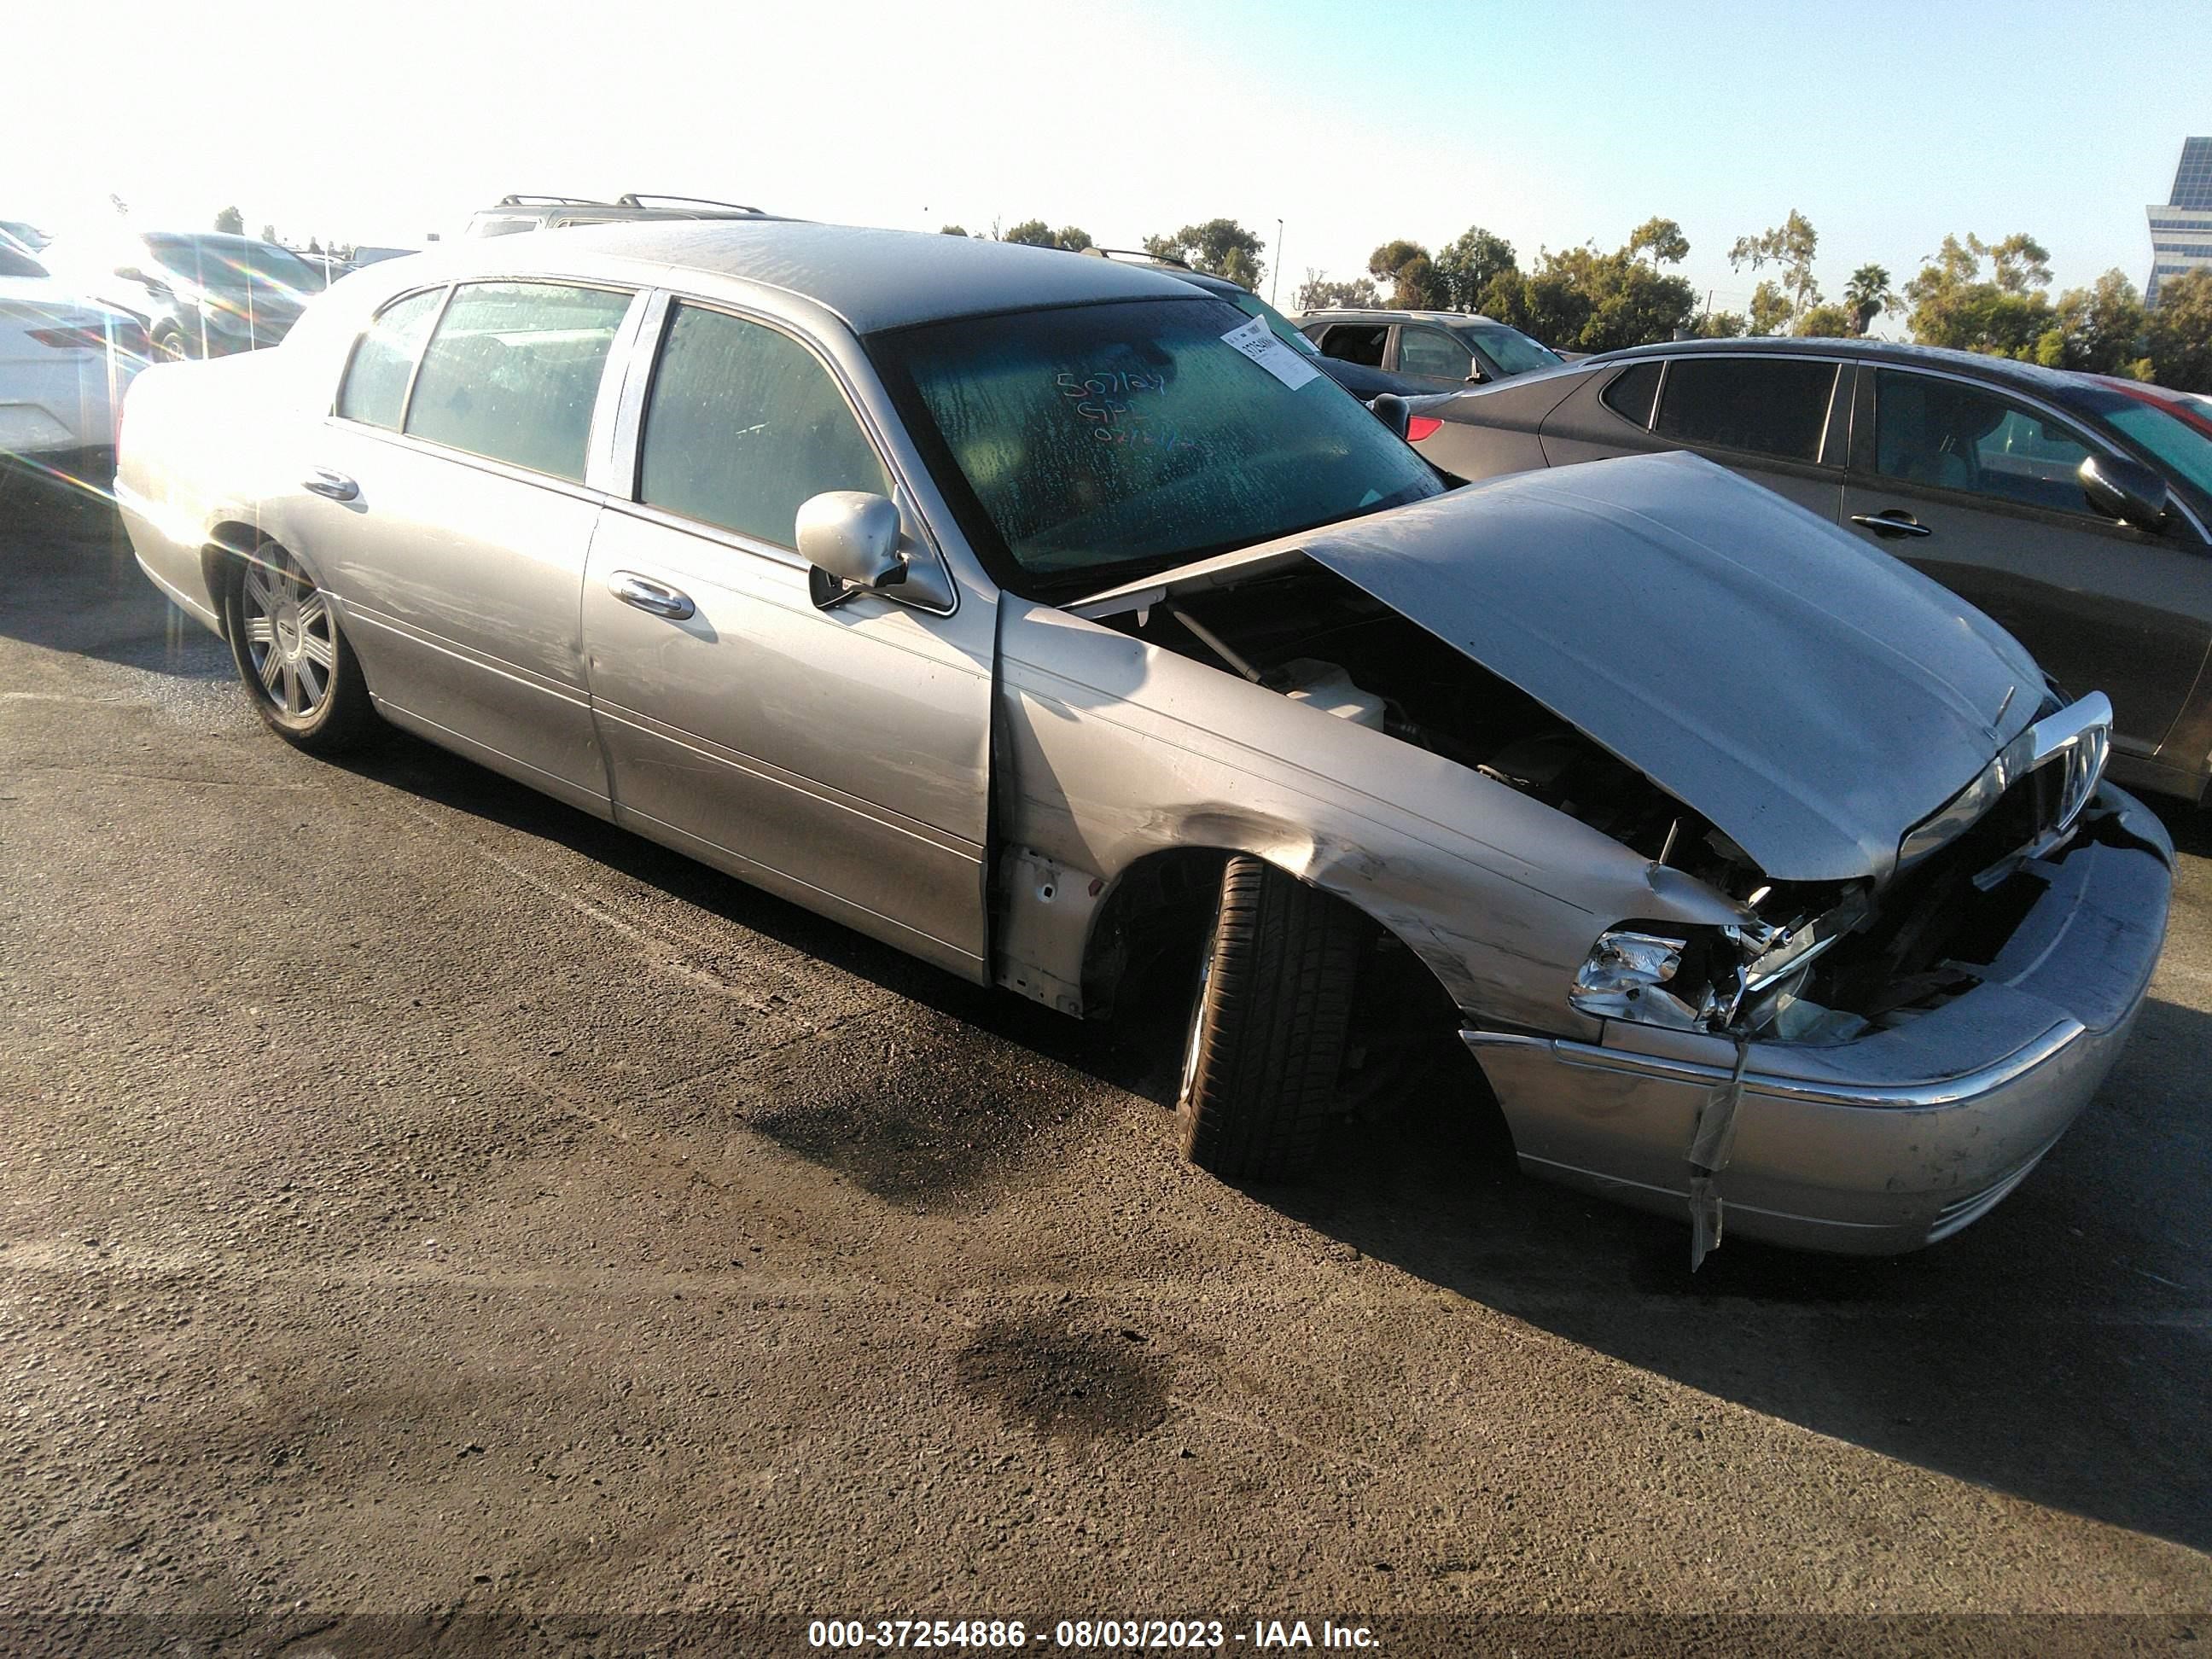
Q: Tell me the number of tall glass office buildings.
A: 1